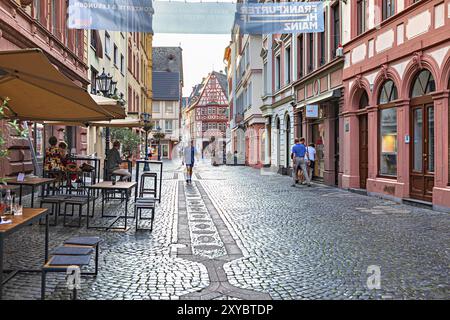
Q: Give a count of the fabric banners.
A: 1